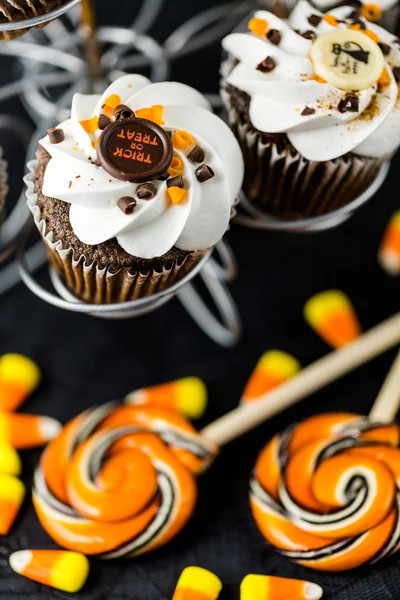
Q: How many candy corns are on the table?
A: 11